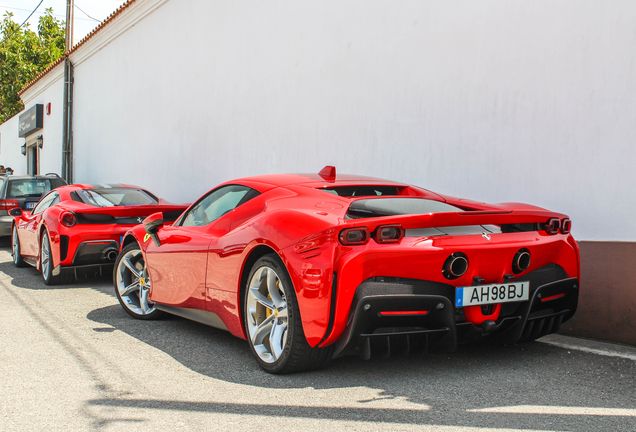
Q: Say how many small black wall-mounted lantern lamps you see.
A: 2